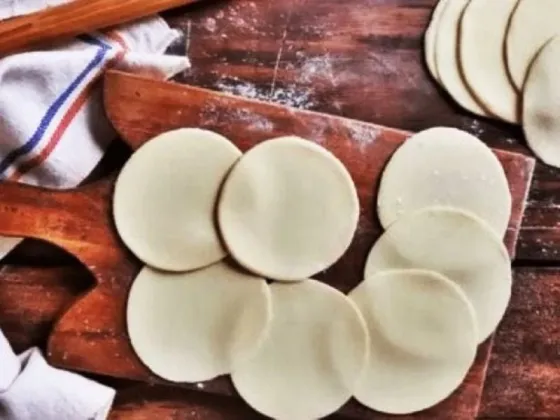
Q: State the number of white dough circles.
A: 12